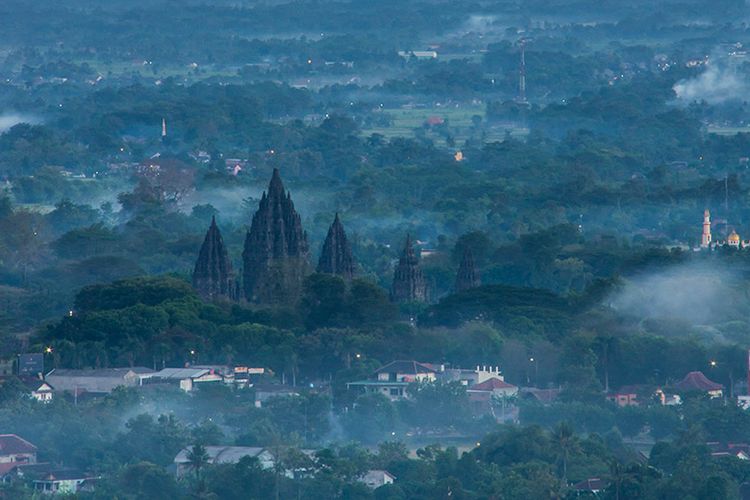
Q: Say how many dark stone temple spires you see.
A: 5